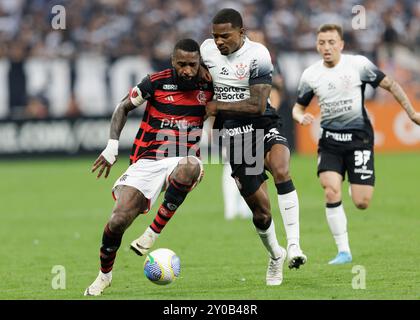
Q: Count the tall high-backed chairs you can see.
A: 0